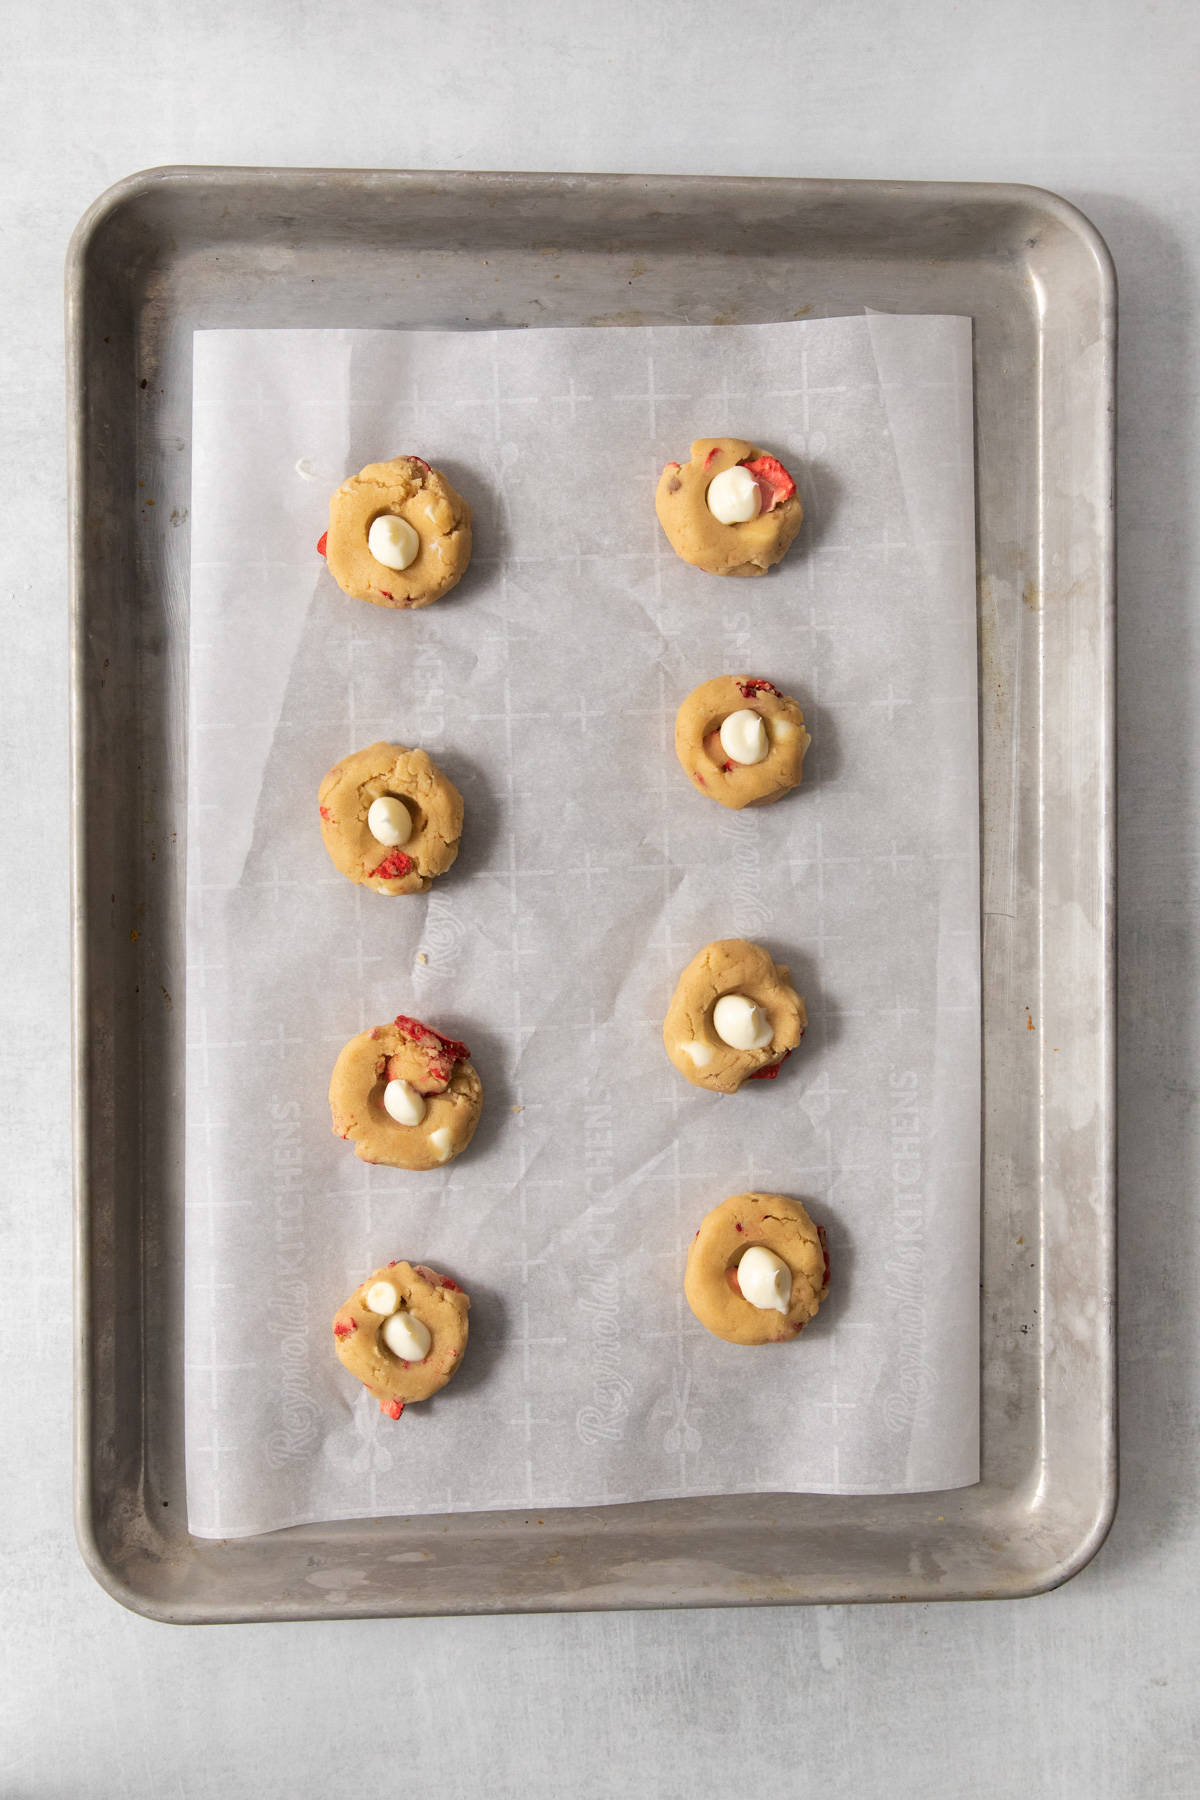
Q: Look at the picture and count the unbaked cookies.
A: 8